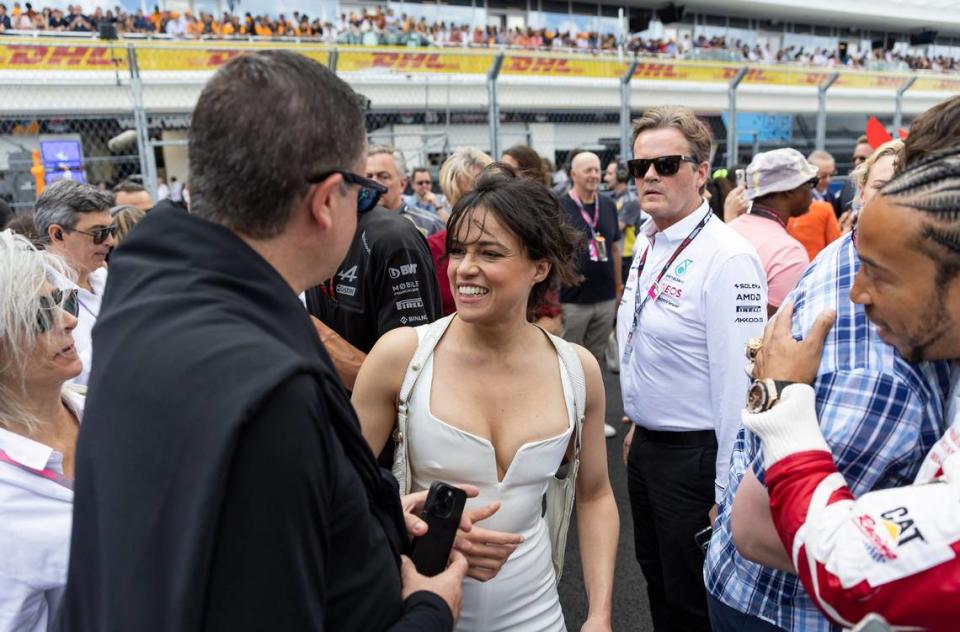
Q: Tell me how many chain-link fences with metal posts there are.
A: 1